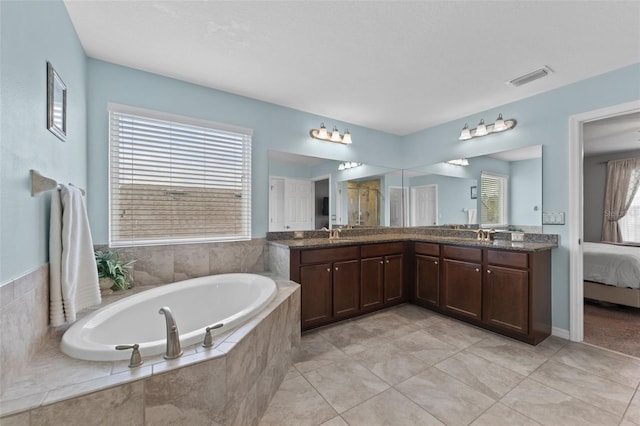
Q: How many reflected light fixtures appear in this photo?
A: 2